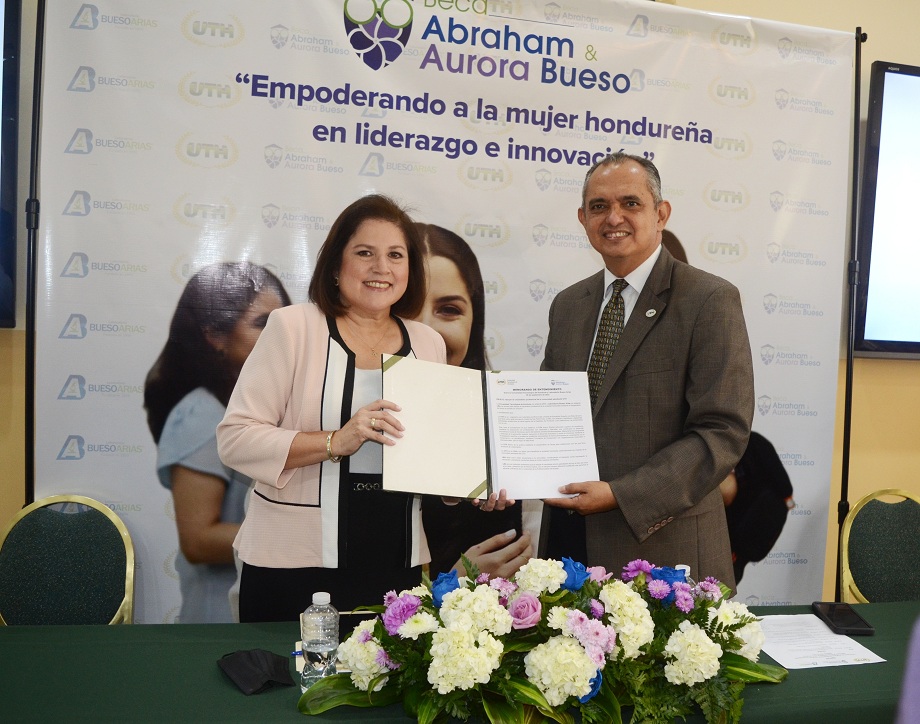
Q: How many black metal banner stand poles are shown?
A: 2